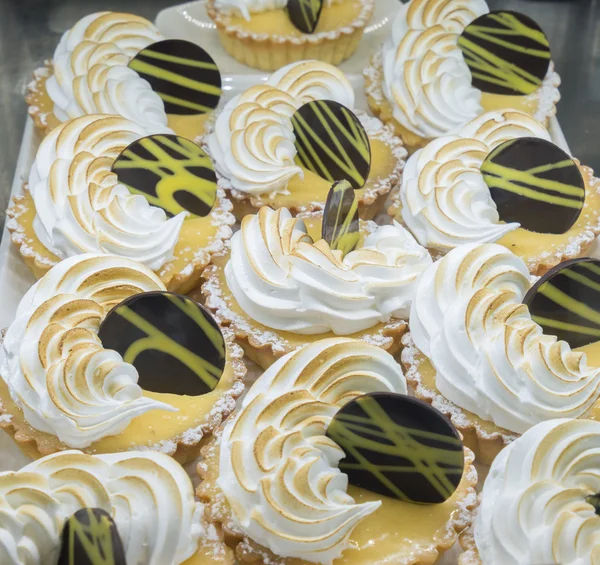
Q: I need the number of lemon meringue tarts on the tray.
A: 12